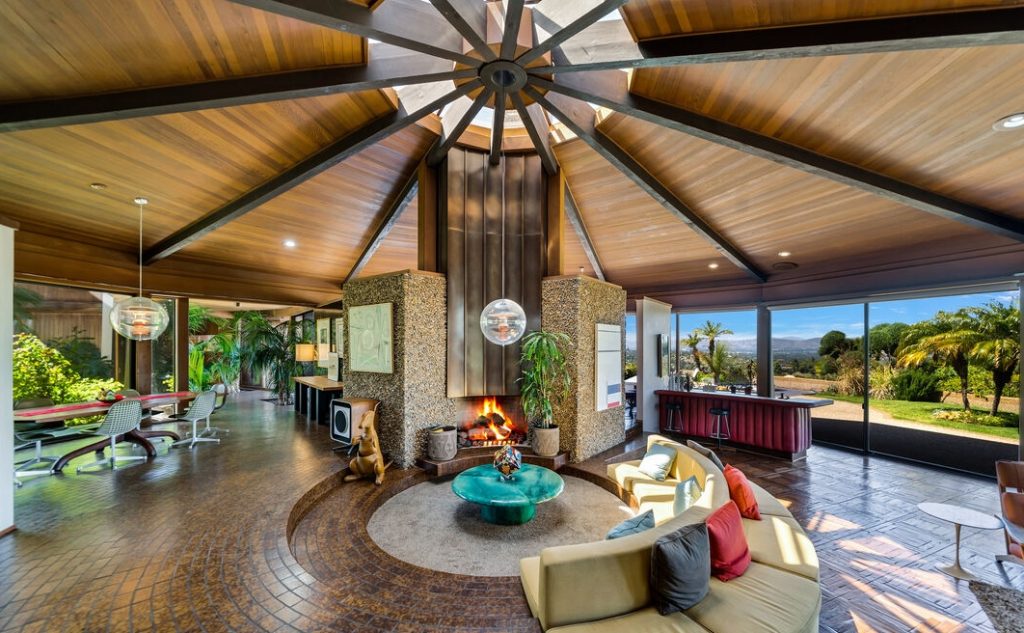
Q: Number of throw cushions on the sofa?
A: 7